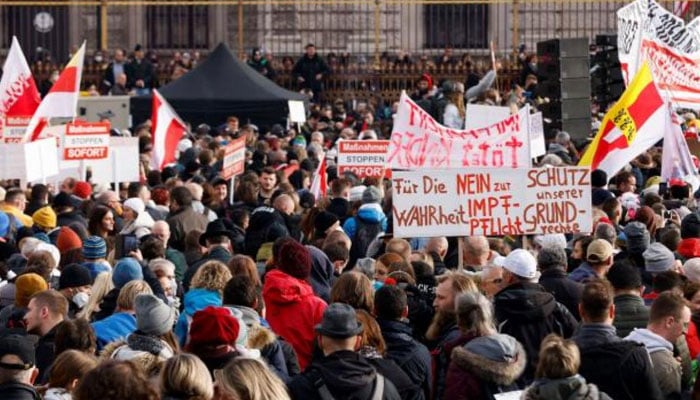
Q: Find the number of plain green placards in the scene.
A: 0